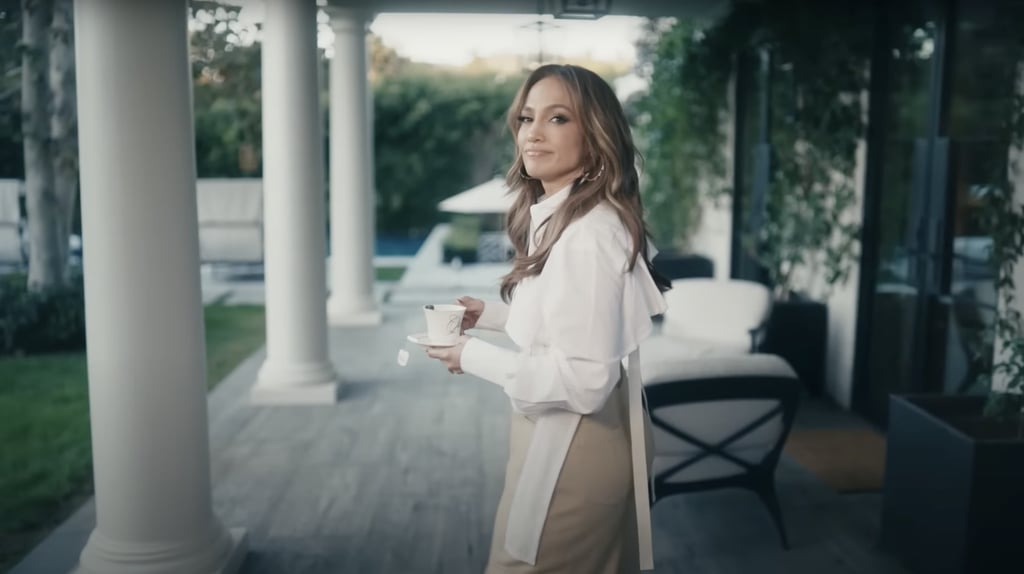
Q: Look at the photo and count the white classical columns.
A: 3